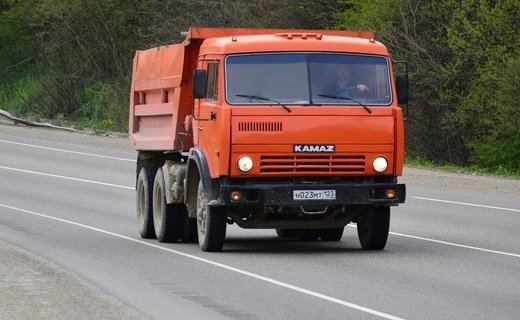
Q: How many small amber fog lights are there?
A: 2